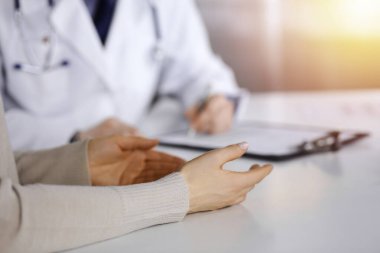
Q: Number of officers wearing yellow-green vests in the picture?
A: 0